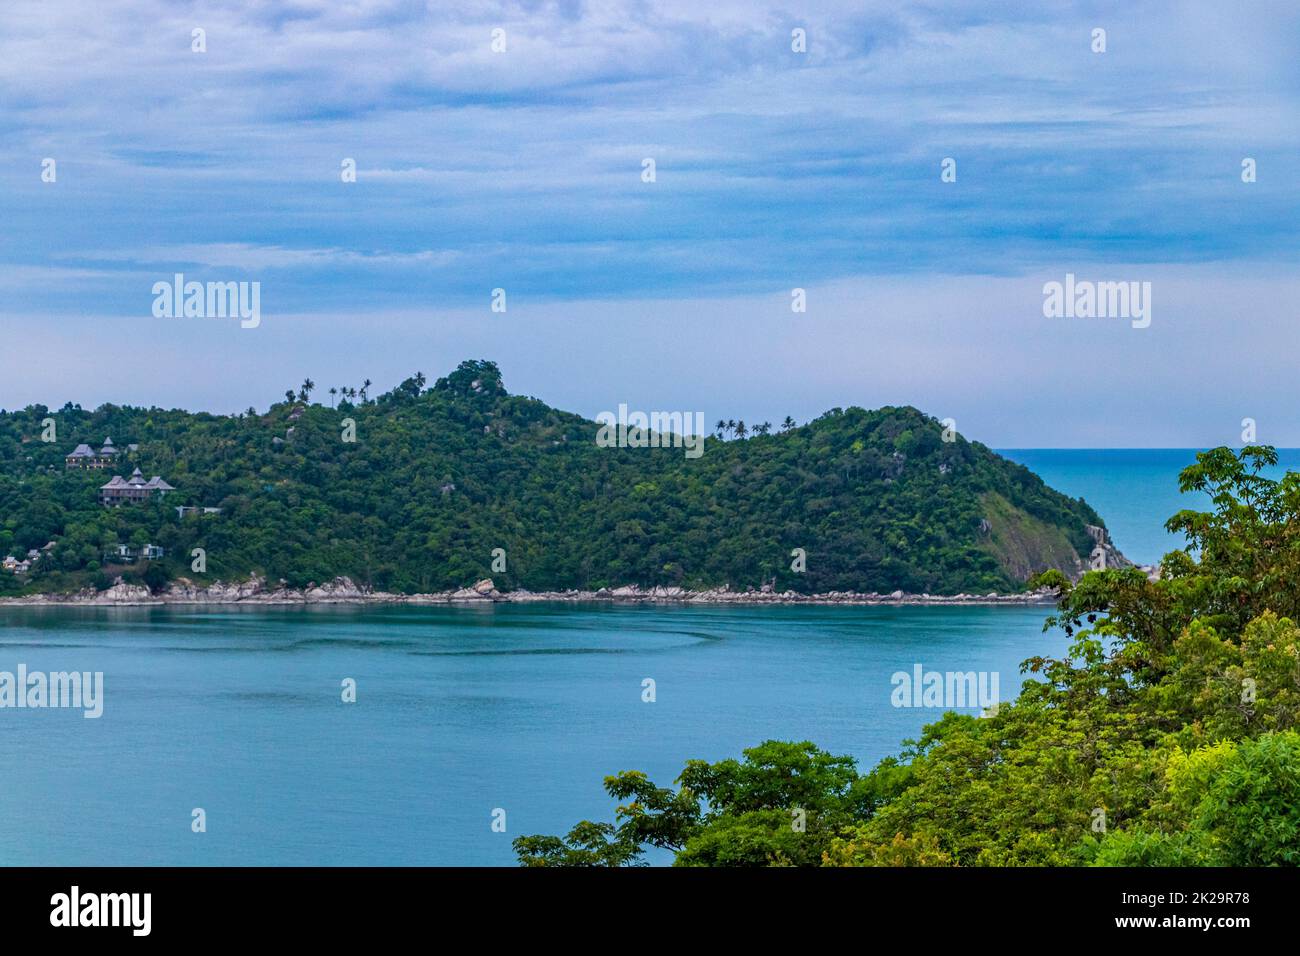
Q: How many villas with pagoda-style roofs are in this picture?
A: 2